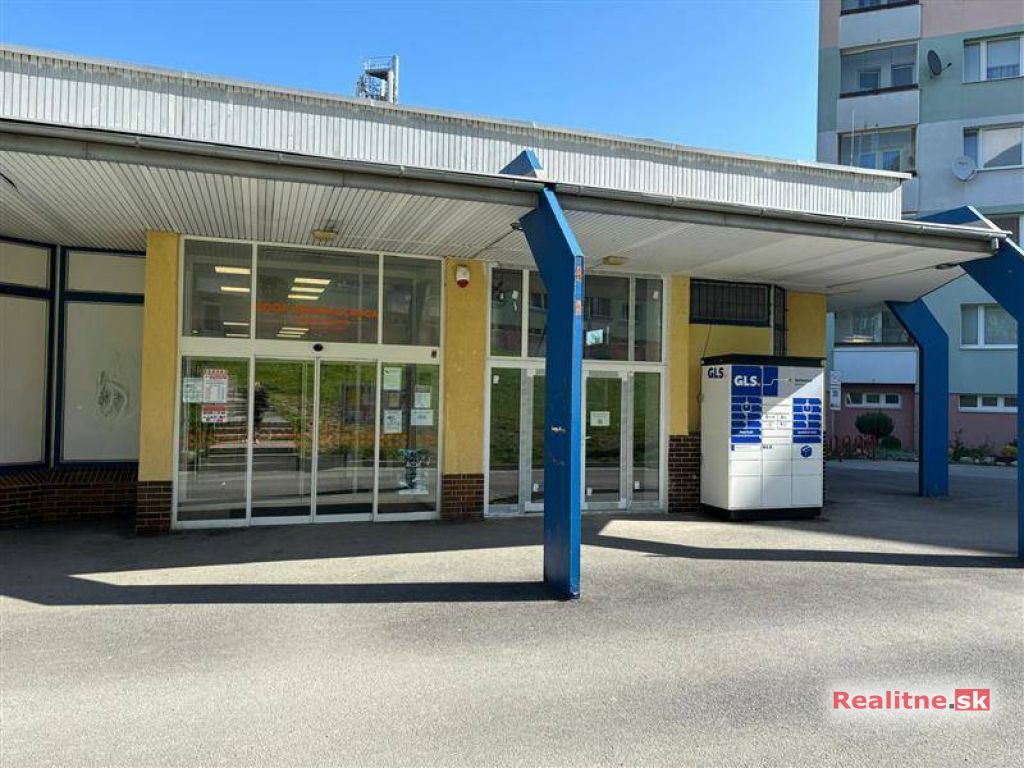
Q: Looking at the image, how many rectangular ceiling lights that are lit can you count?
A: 10